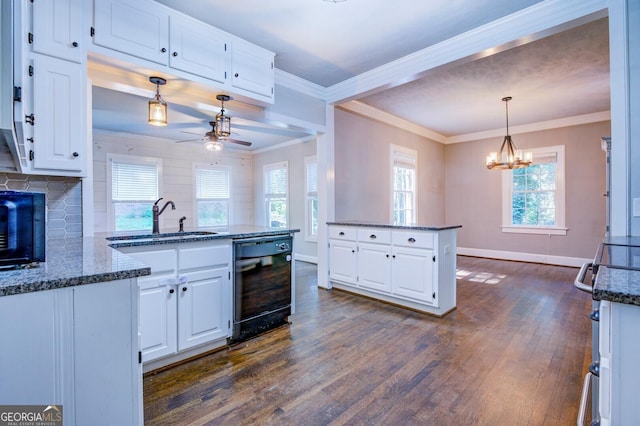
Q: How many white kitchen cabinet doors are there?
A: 10